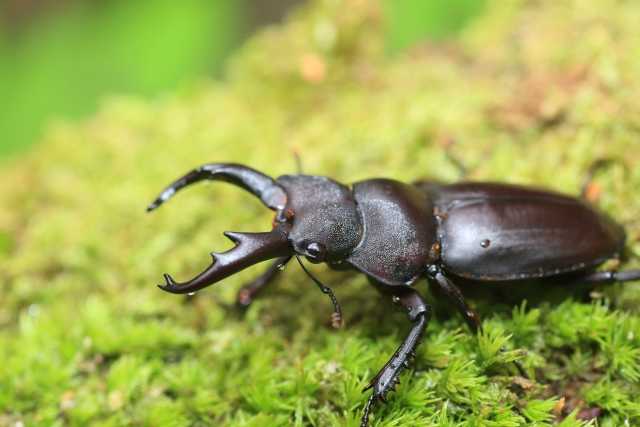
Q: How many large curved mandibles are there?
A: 2